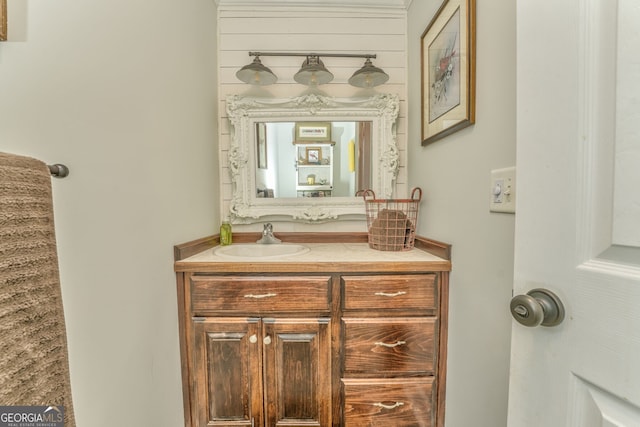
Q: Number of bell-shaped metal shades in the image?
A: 3